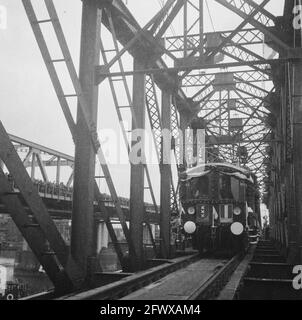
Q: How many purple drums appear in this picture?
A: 0